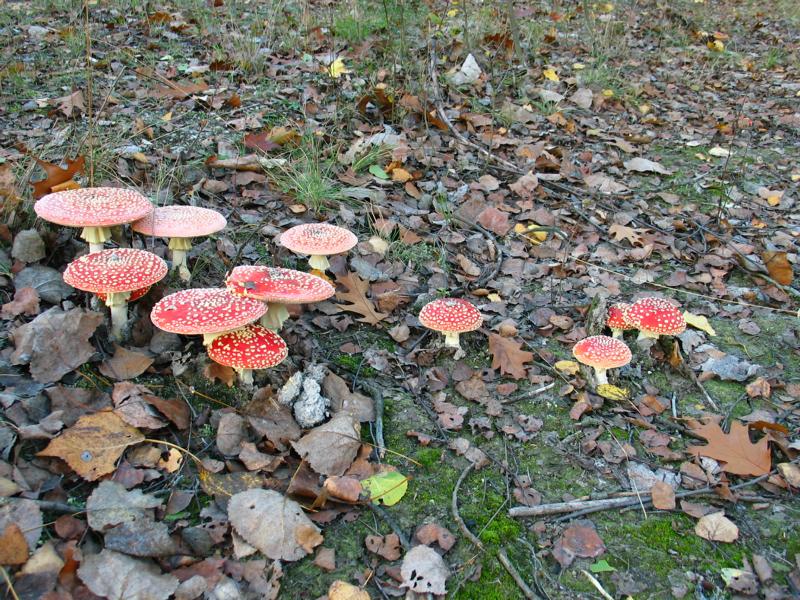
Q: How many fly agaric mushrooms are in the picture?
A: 12